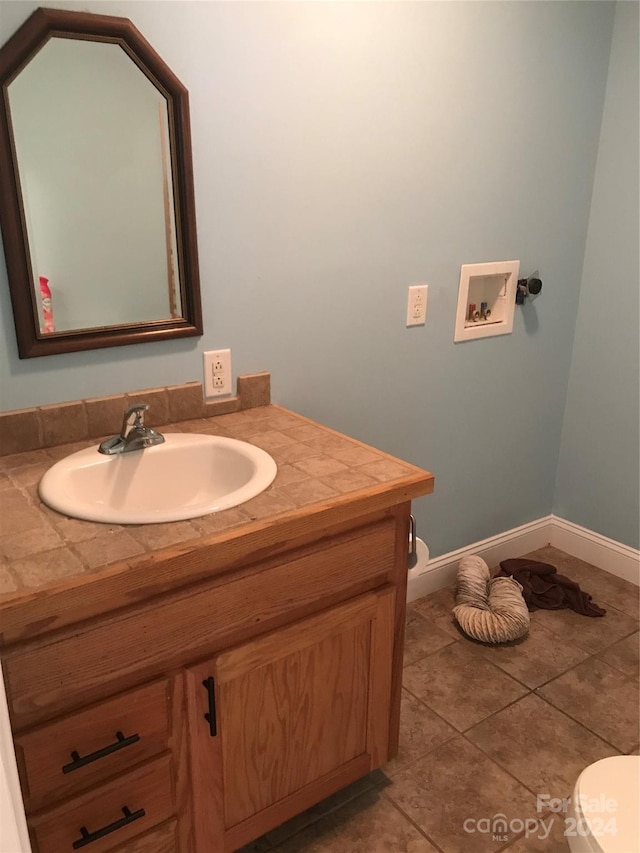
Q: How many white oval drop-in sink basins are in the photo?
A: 1